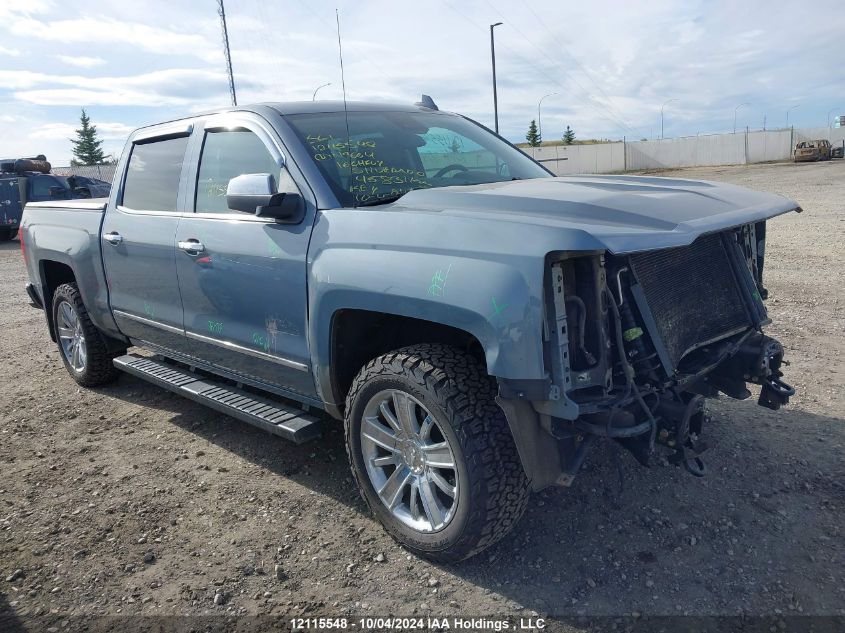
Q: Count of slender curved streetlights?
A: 6